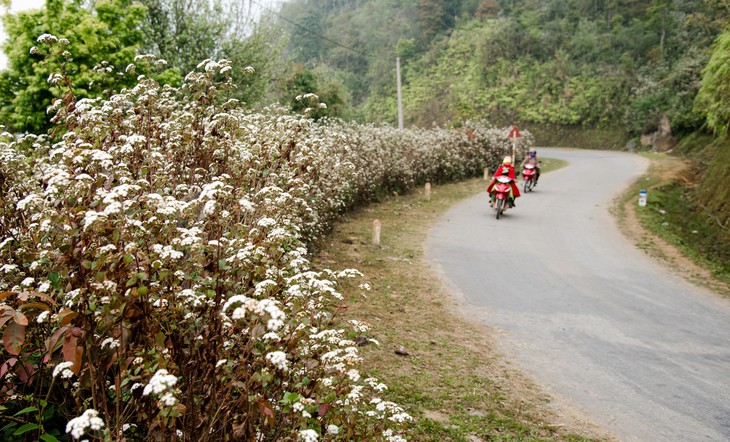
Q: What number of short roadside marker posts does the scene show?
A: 4